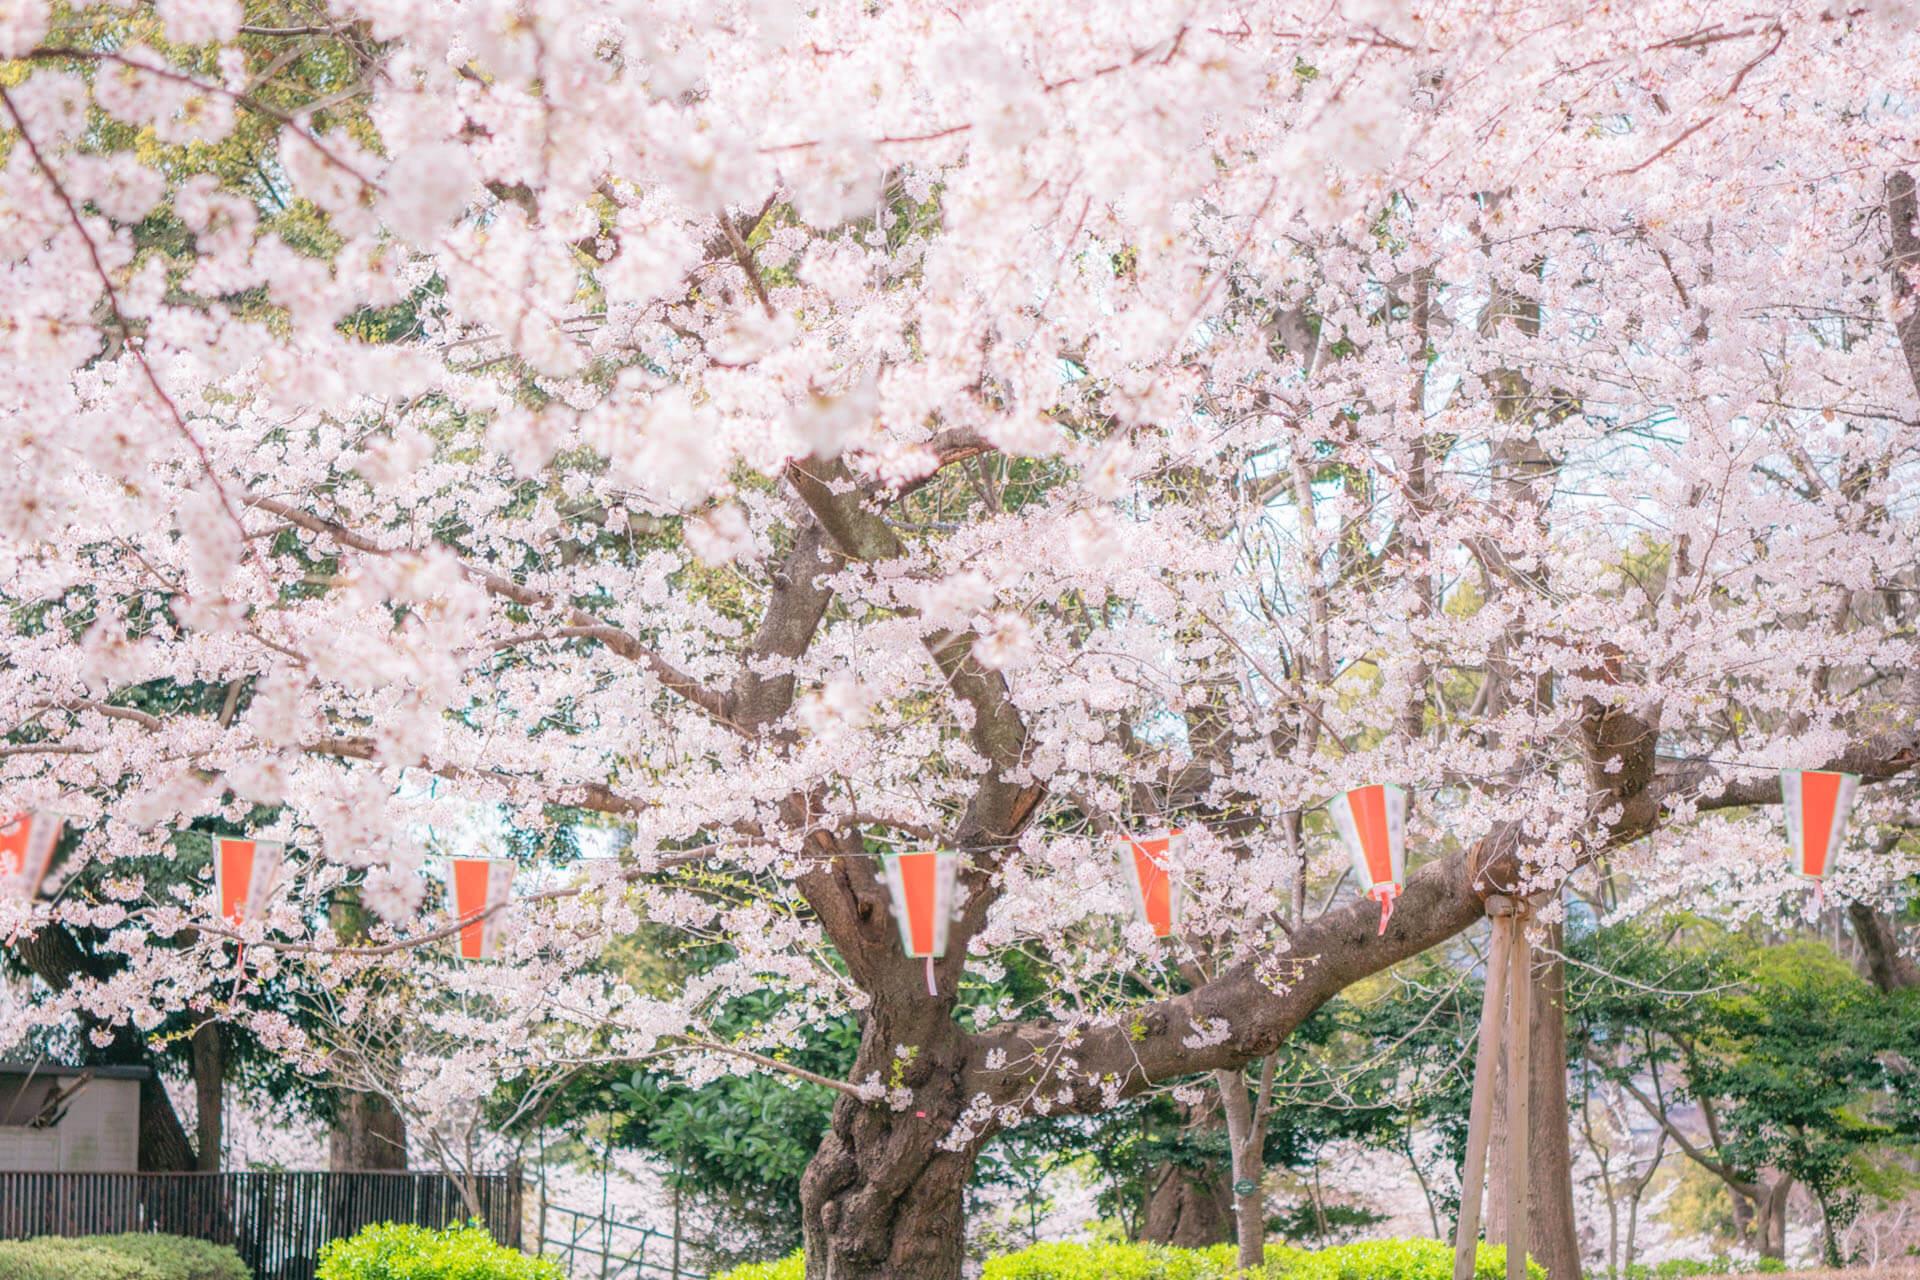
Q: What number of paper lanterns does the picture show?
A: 7